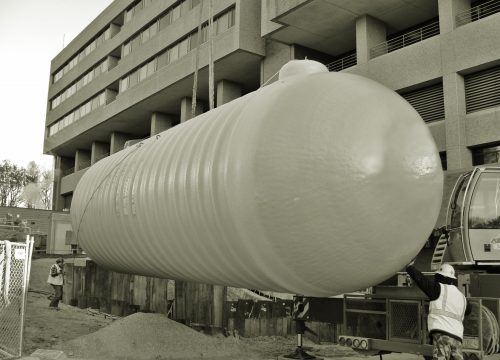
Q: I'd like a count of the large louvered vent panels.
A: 2